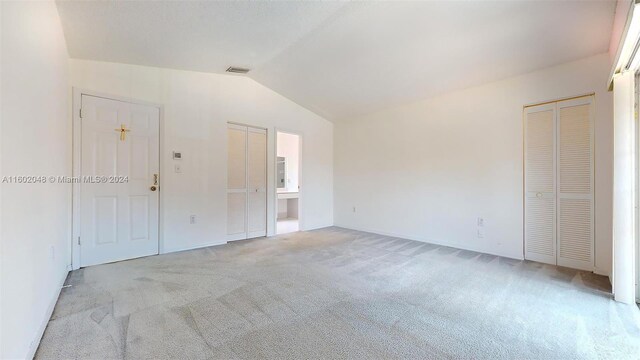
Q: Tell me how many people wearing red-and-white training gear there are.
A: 0